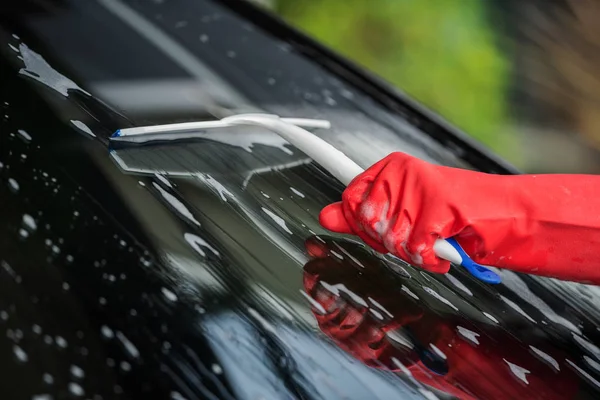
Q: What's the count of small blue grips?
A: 1